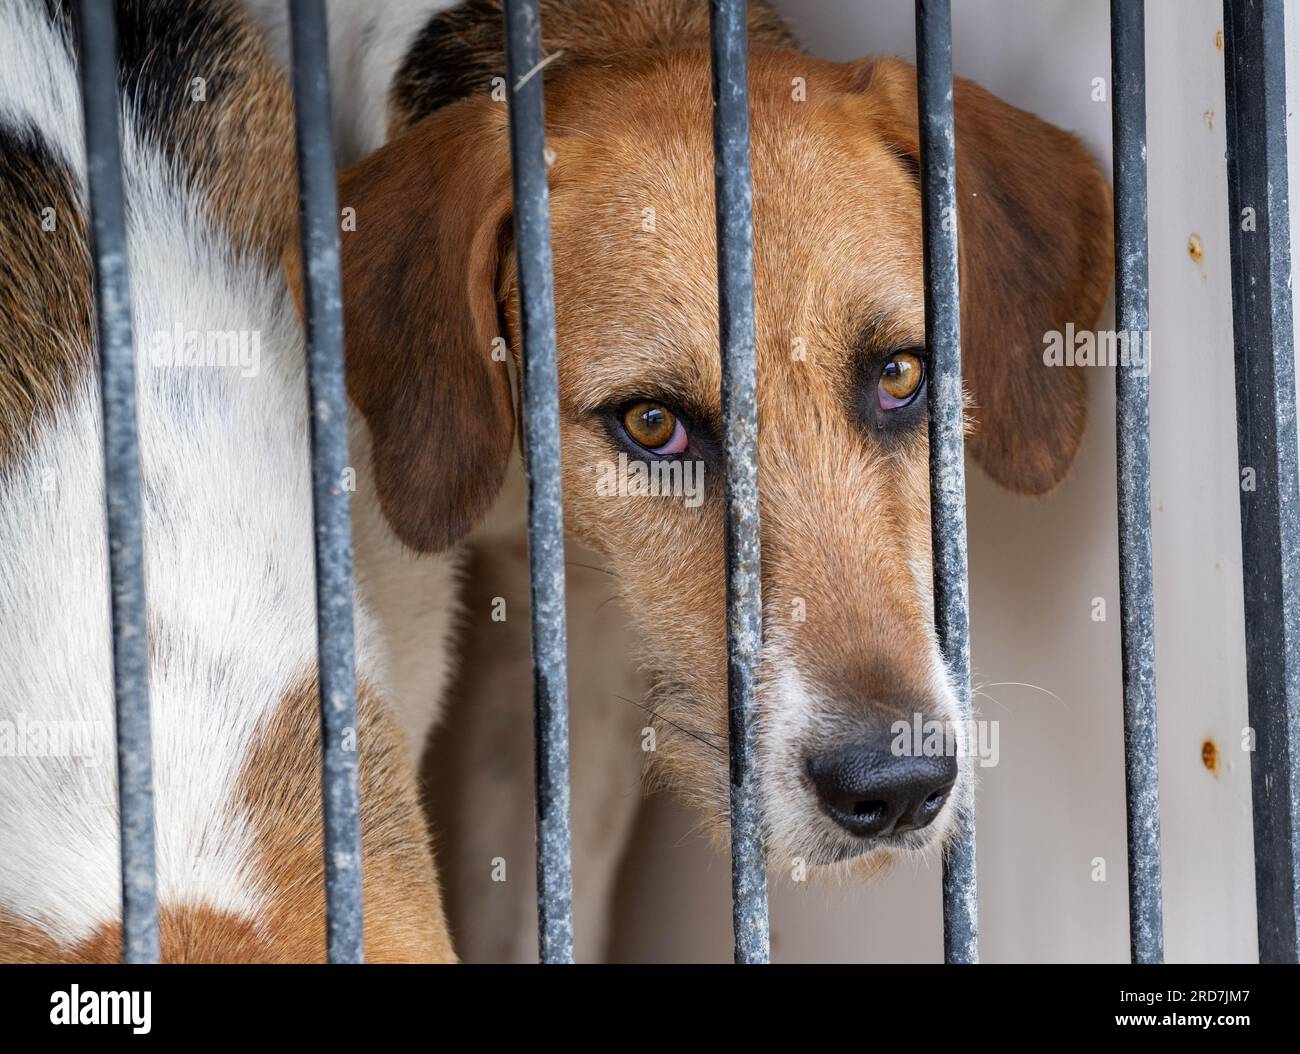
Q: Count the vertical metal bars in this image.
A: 7